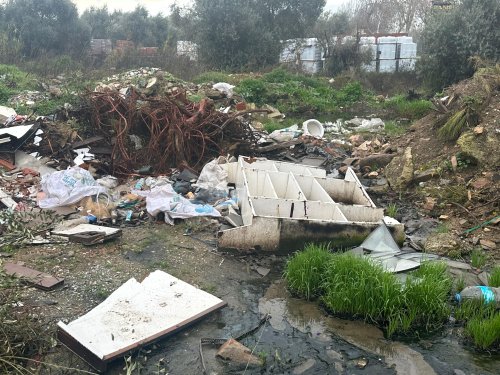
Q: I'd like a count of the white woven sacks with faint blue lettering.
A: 2